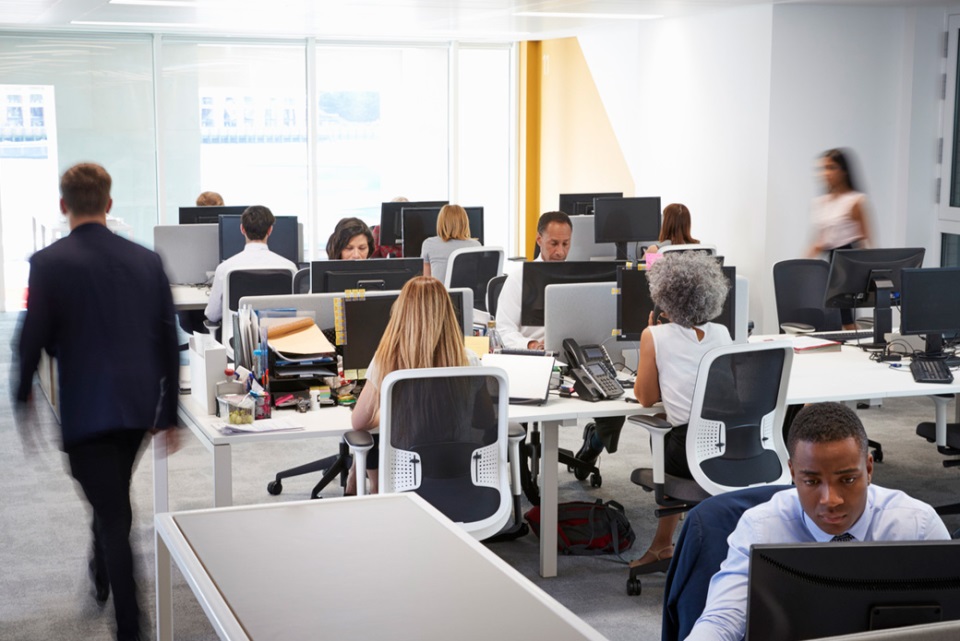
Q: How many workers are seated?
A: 10